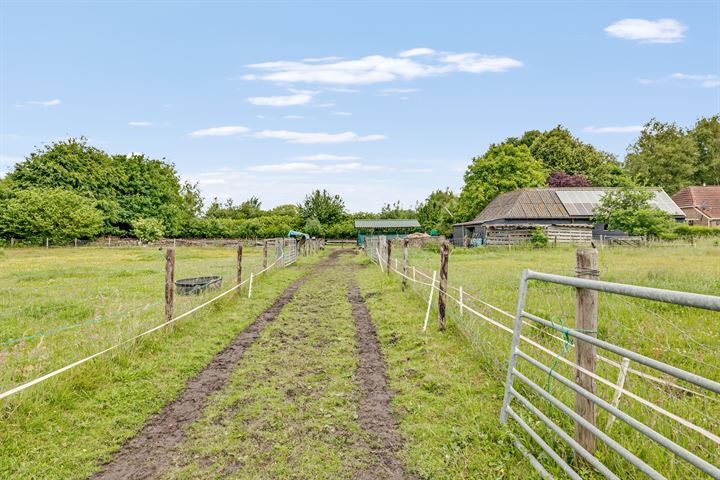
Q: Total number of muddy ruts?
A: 2